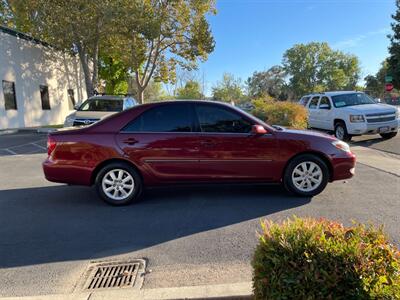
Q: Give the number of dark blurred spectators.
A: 0